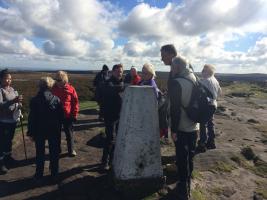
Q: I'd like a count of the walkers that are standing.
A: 10